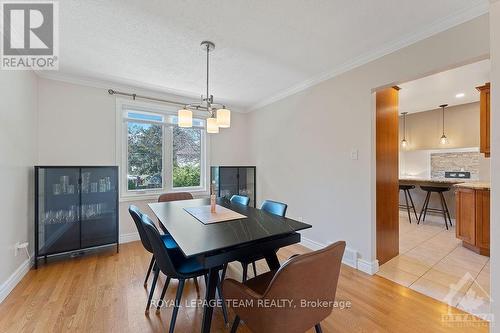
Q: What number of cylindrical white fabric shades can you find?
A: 3